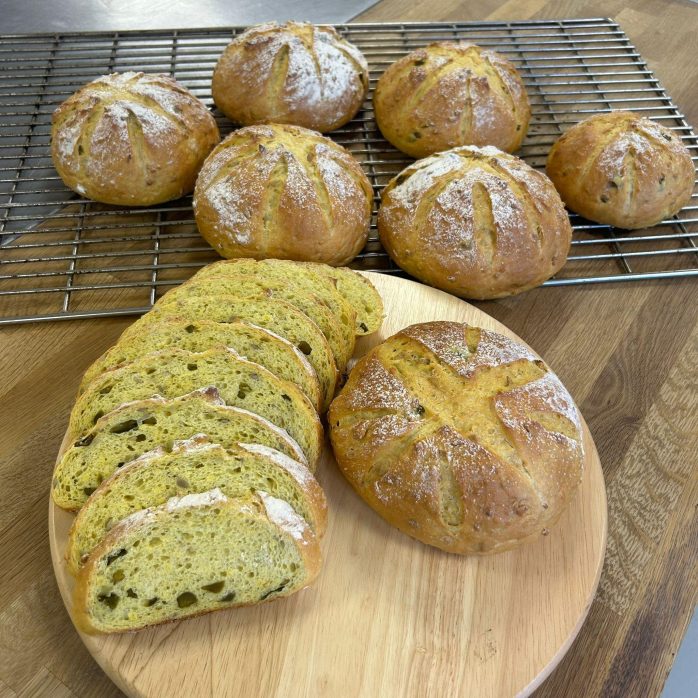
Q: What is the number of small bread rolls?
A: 6